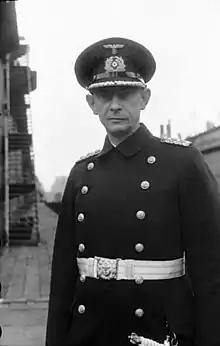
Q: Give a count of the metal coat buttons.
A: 12